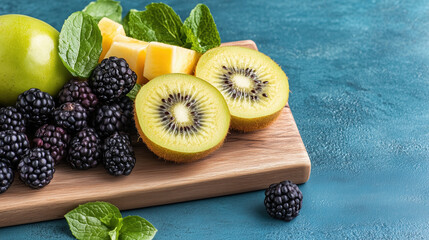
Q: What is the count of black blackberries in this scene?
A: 14